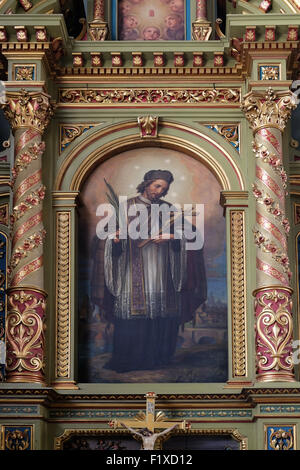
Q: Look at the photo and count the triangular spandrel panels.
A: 2